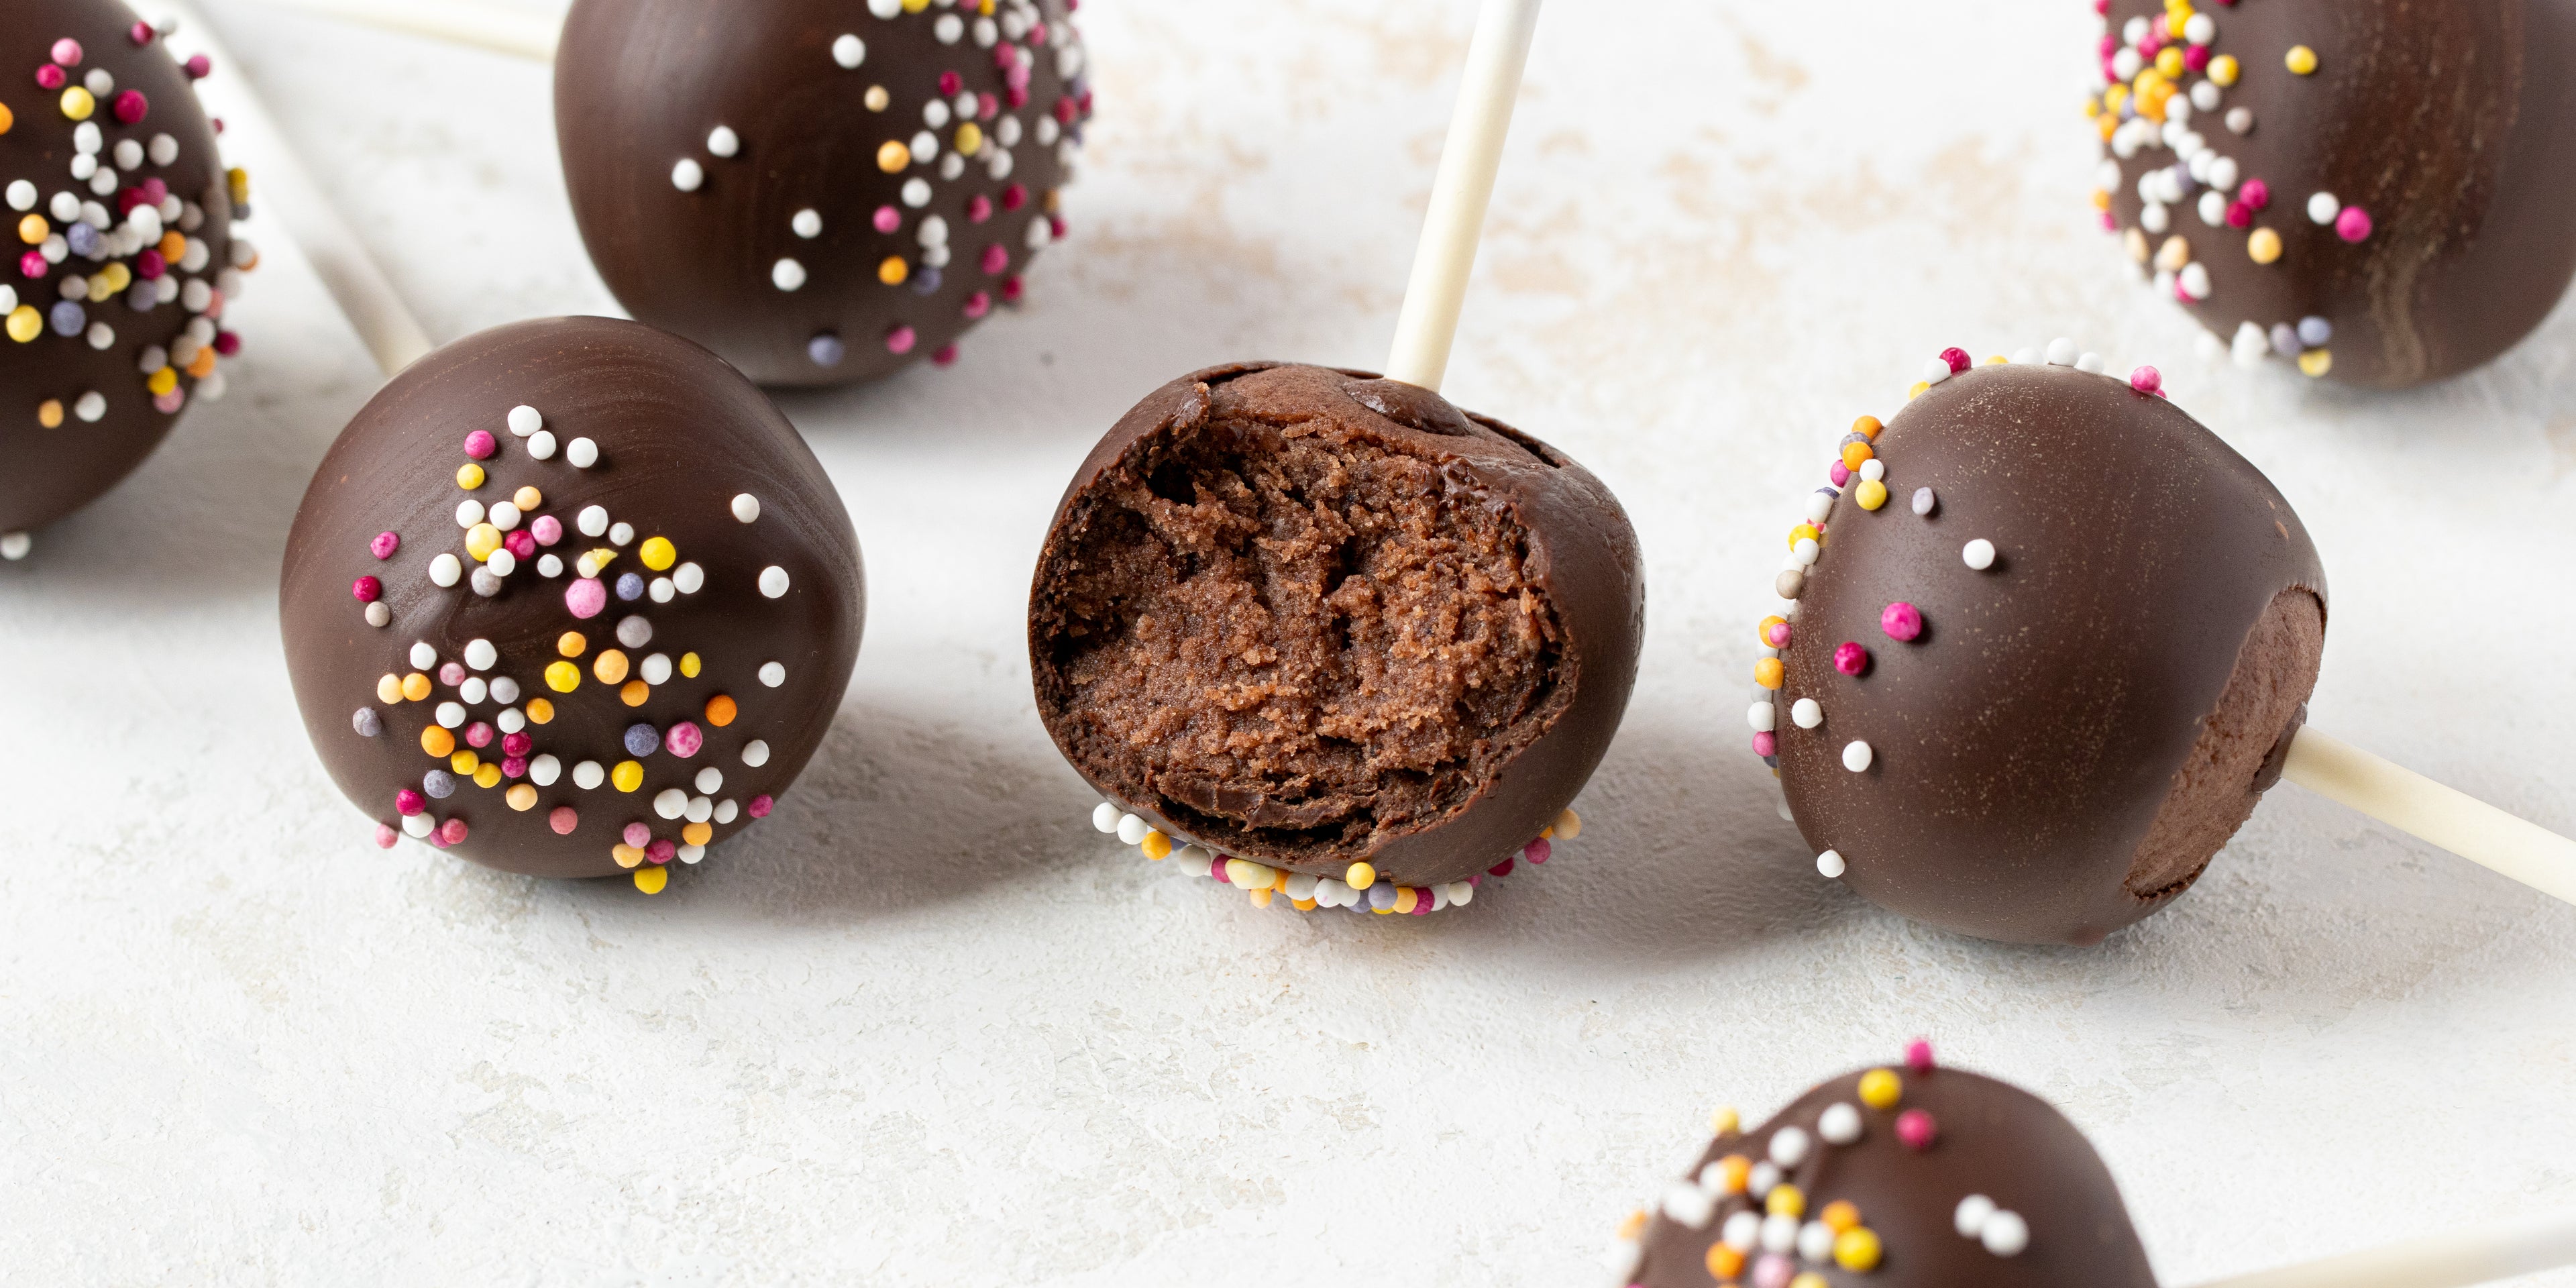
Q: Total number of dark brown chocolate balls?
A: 7